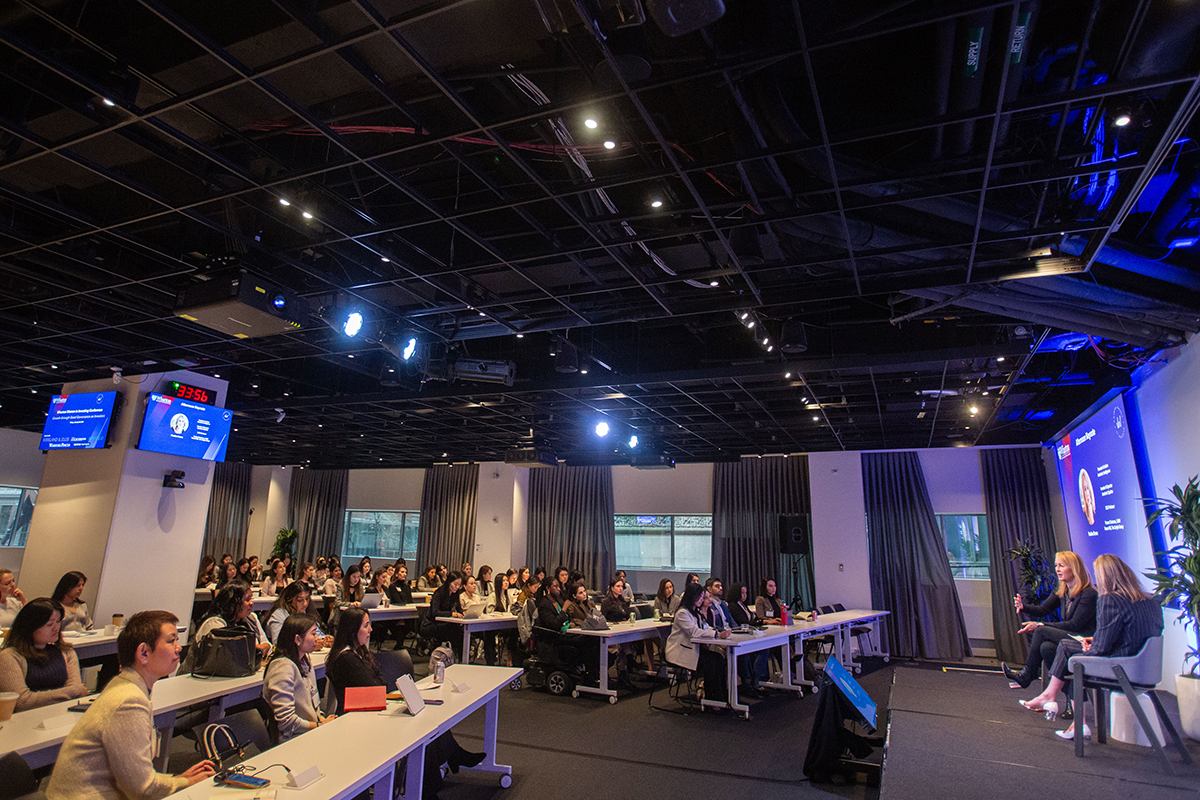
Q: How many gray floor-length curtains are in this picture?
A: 7